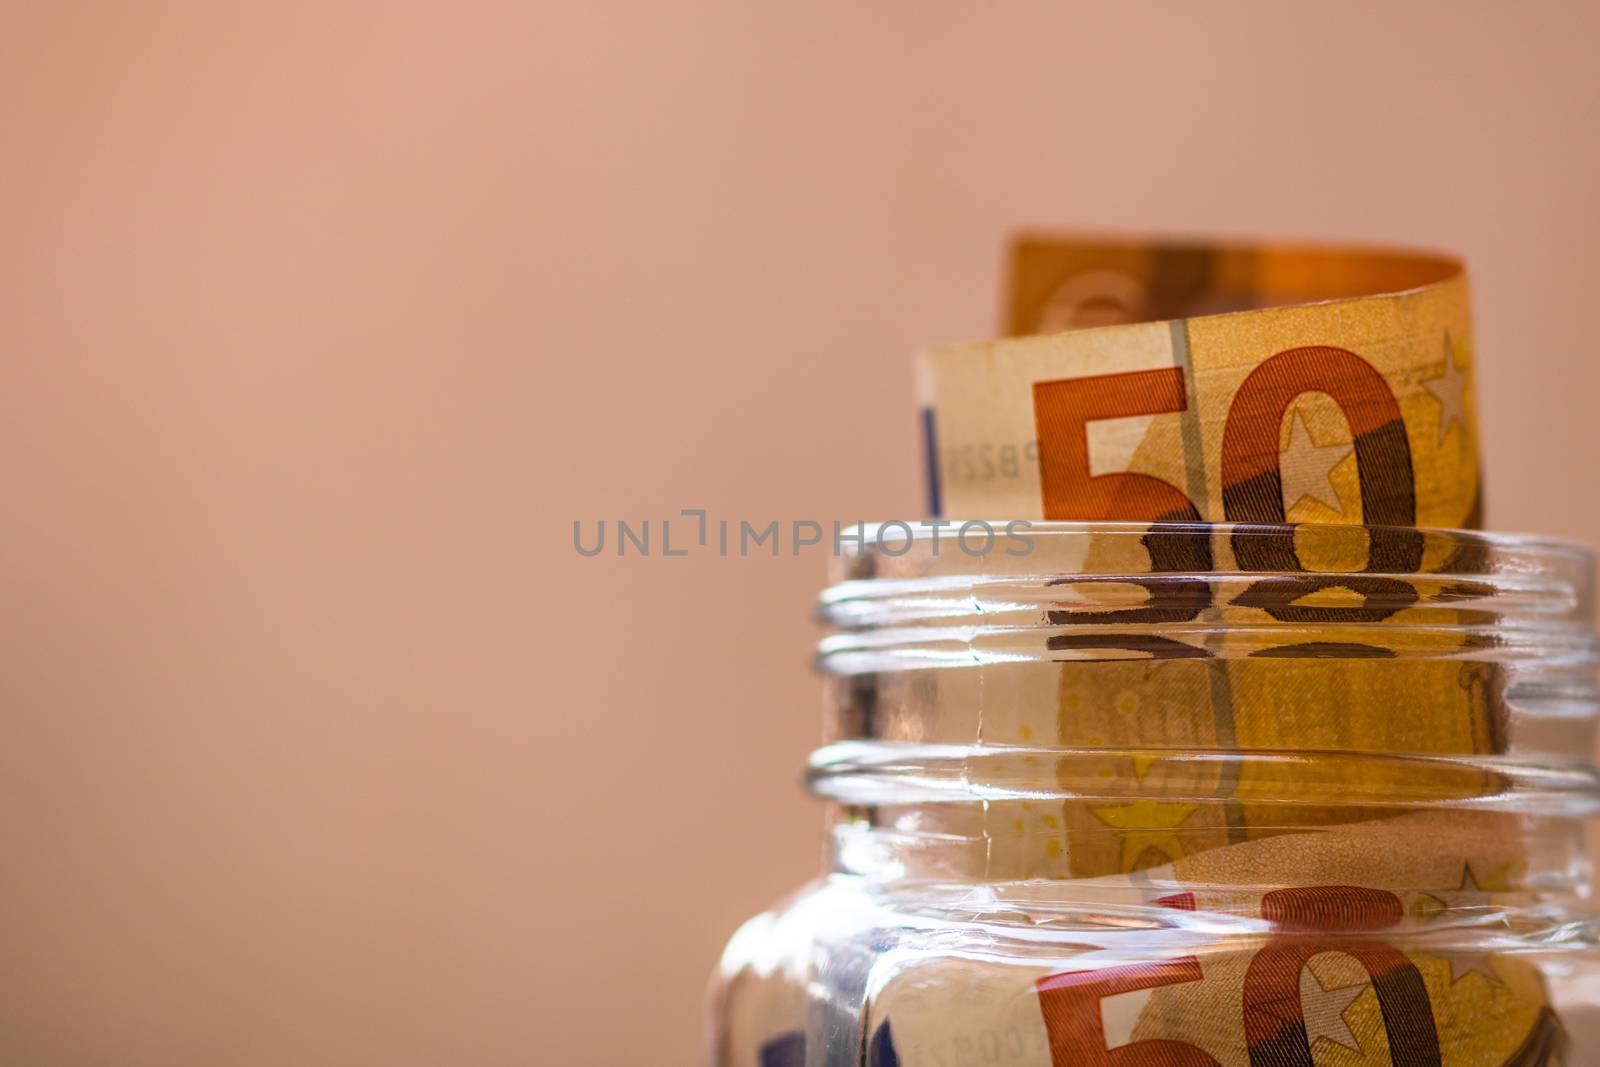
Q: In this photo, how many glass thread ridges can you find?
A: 3